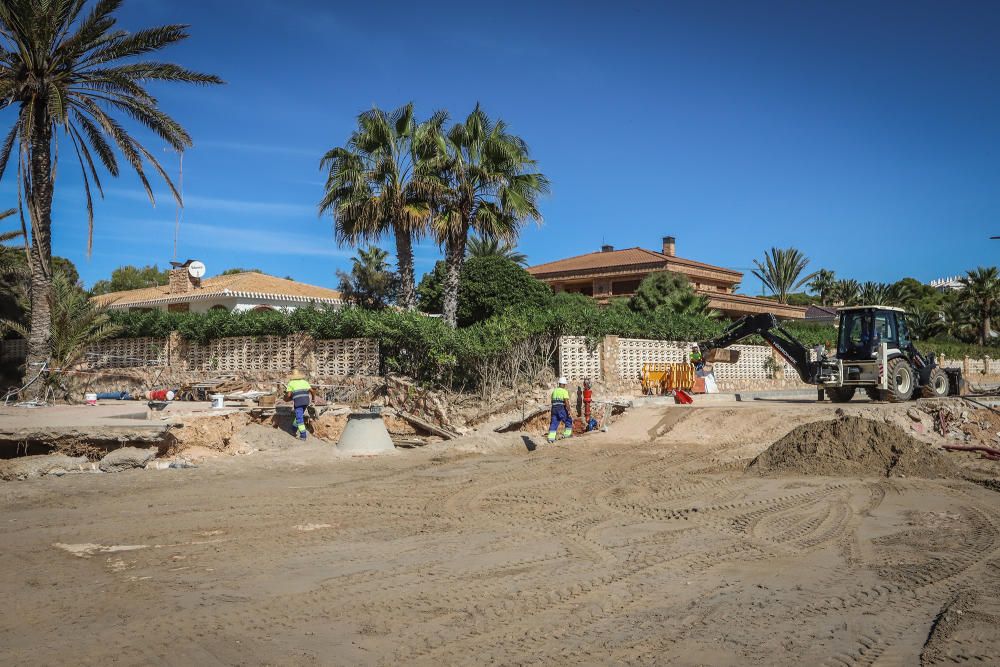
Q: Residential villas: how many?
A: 2